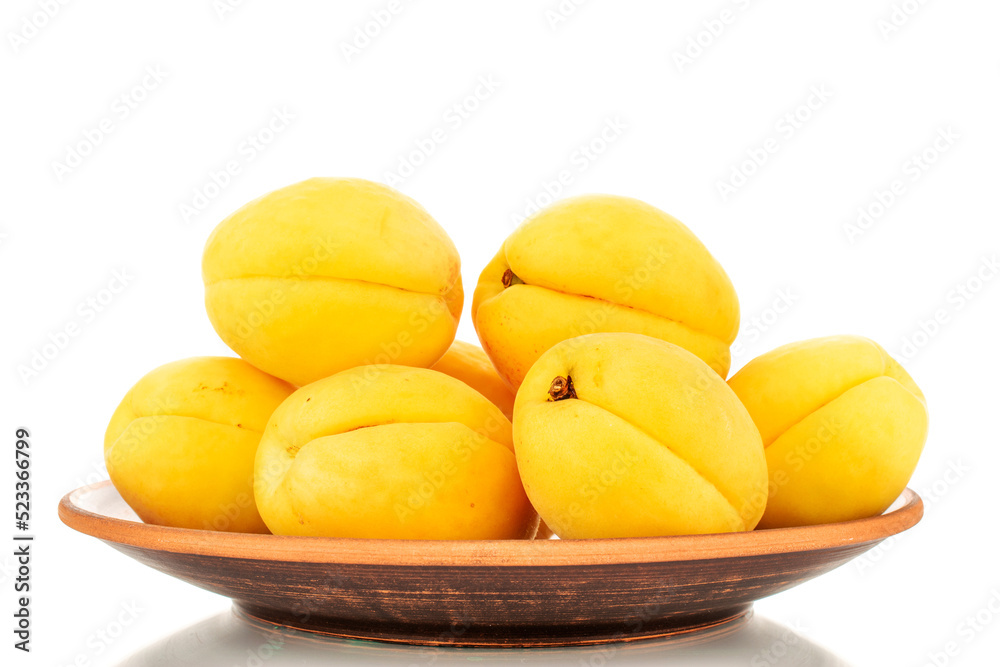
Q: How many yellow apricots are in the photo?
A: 7